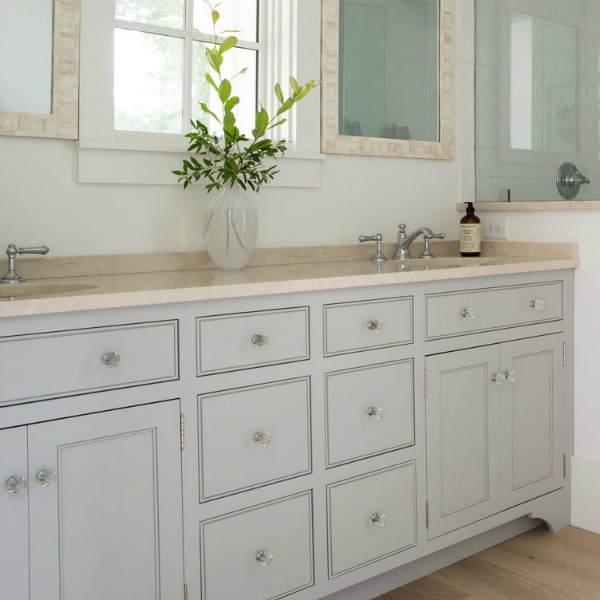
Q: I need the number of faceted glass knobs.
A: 13